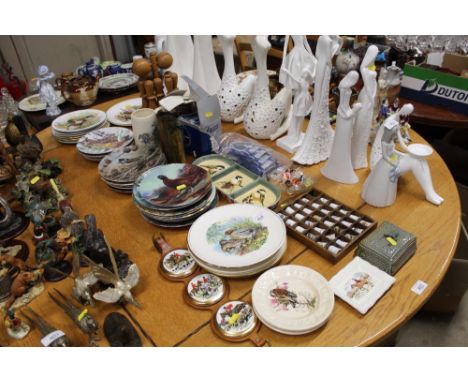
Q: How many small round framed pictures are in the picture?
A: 3